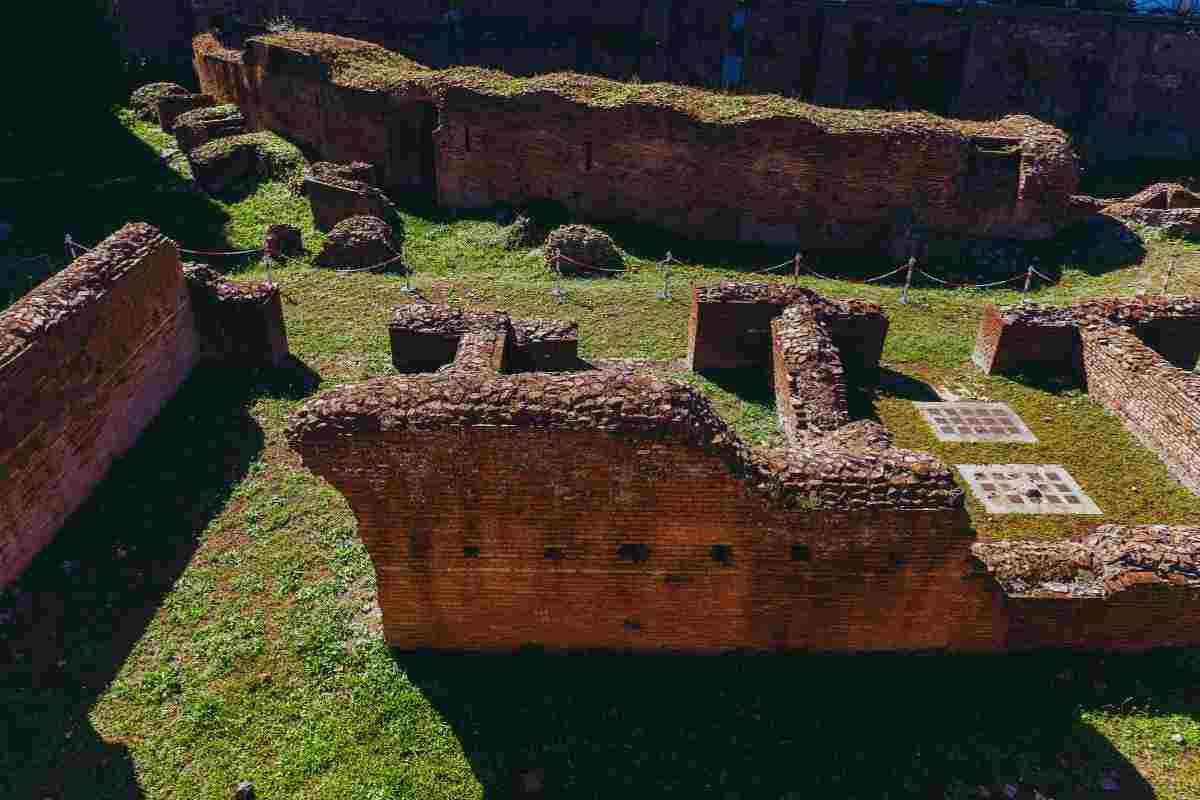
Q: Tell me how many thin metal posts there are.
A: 9